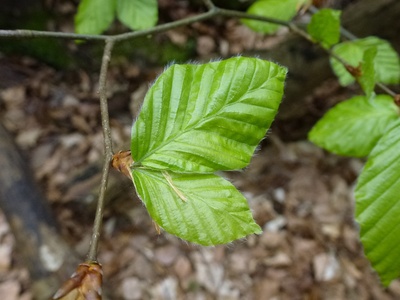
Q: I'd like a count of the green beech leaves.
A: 11